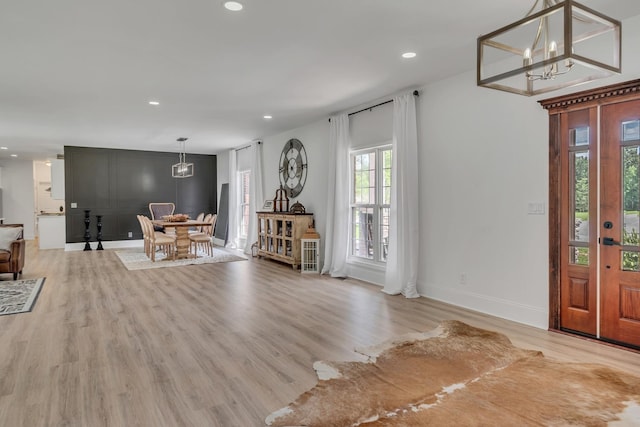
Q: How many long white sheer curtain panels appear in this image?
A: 4